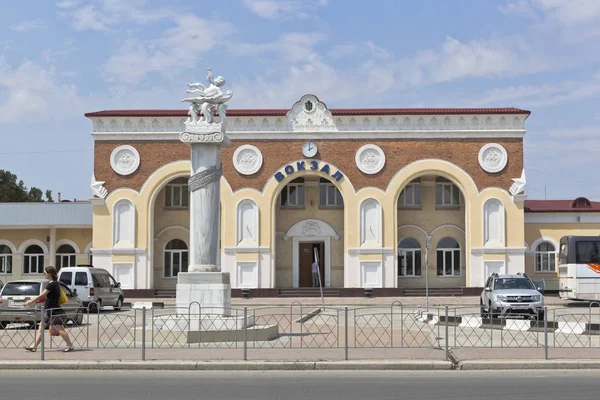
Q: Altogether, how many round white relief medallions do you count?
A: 4